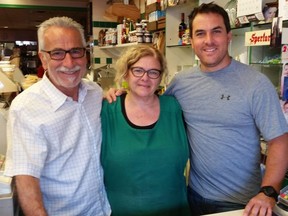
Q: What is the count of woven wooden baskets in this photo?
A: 0